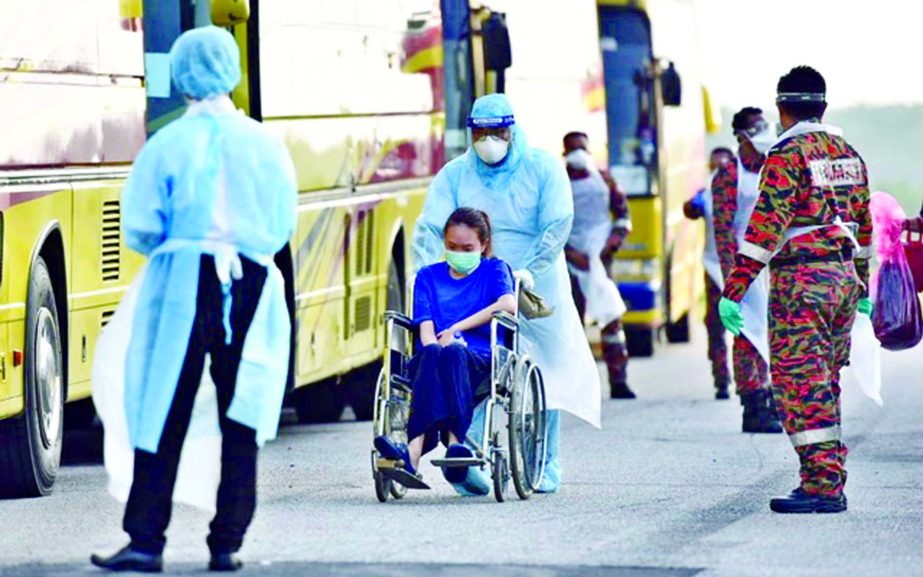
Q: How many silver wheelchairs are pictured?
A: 1